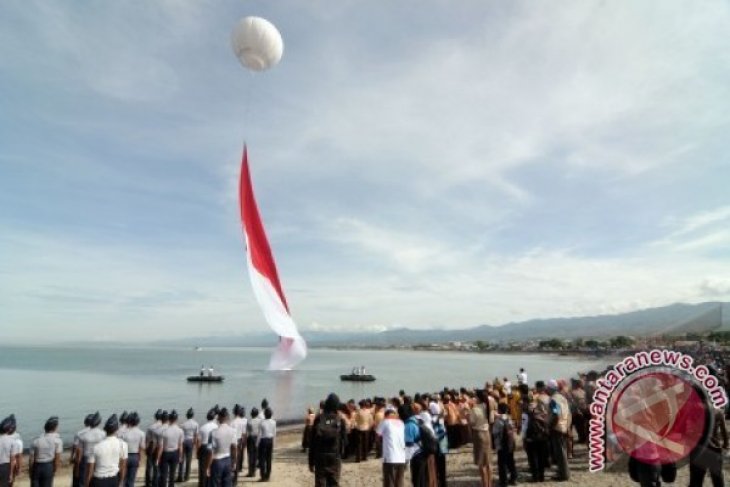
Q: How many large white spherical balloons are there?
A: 1